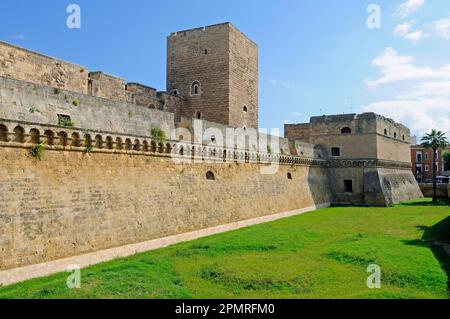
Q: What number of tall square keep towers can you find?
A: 1